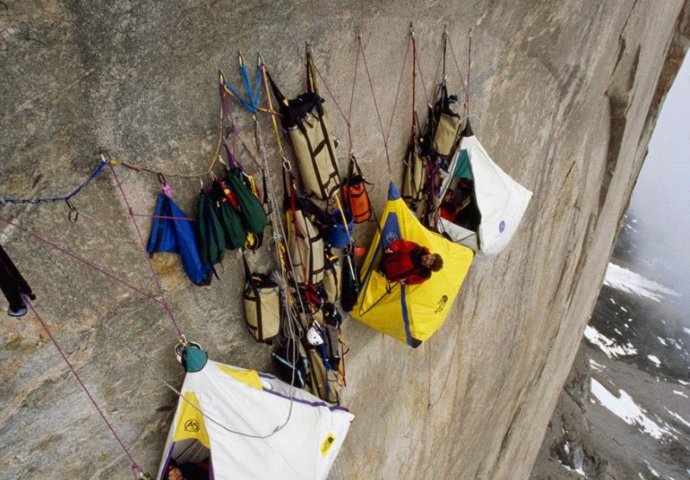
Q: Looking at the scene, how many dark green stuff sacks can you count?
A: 3